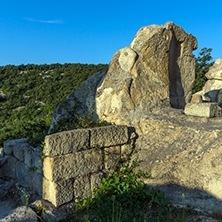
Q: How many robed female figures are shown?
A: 0